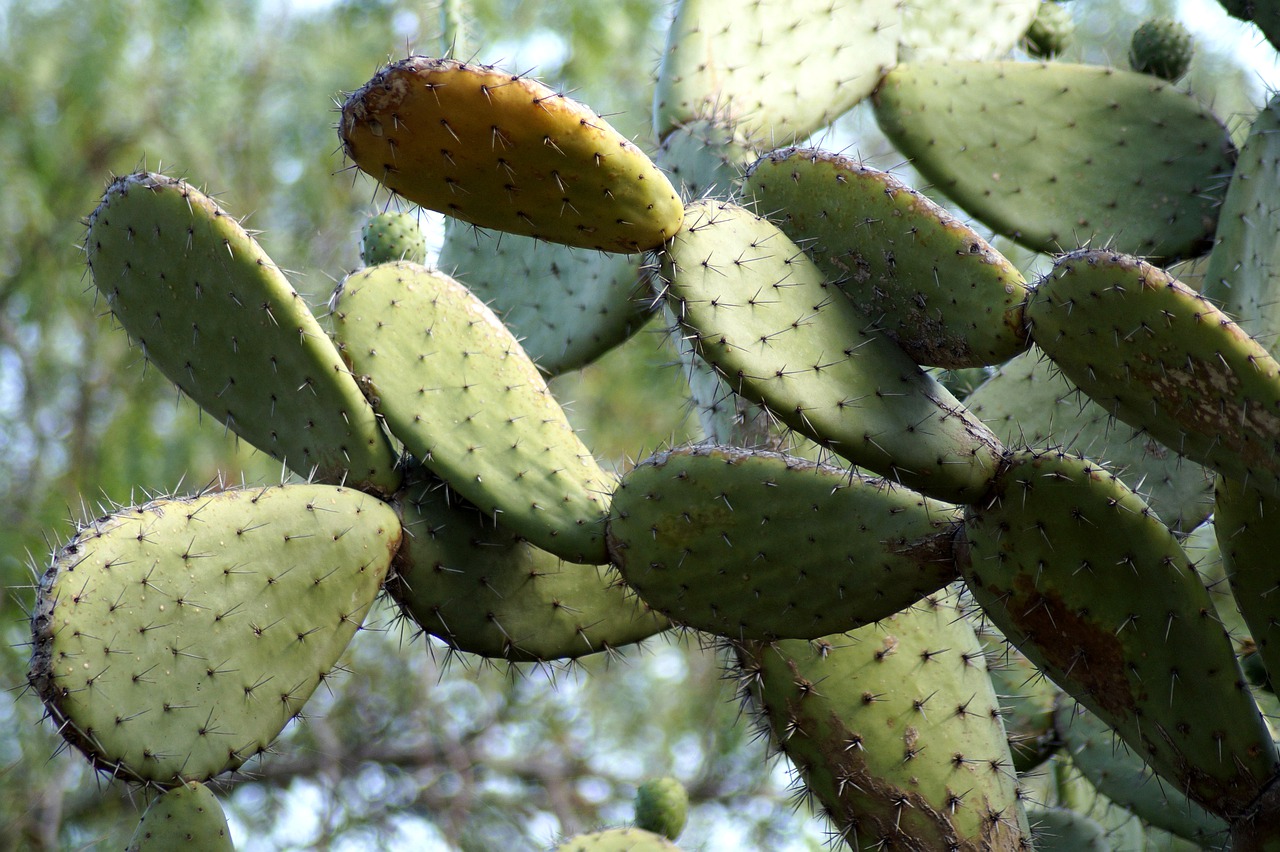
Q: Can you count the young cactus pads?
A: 4